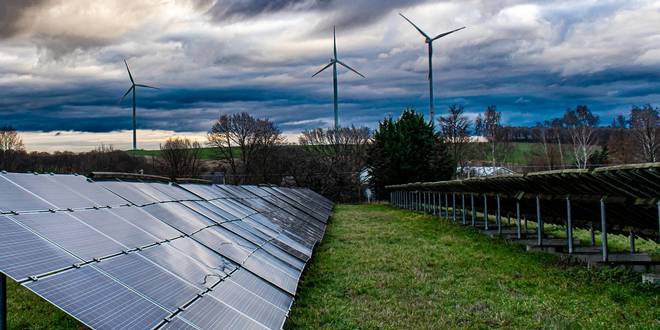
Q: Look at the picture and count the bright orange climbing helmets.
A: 0